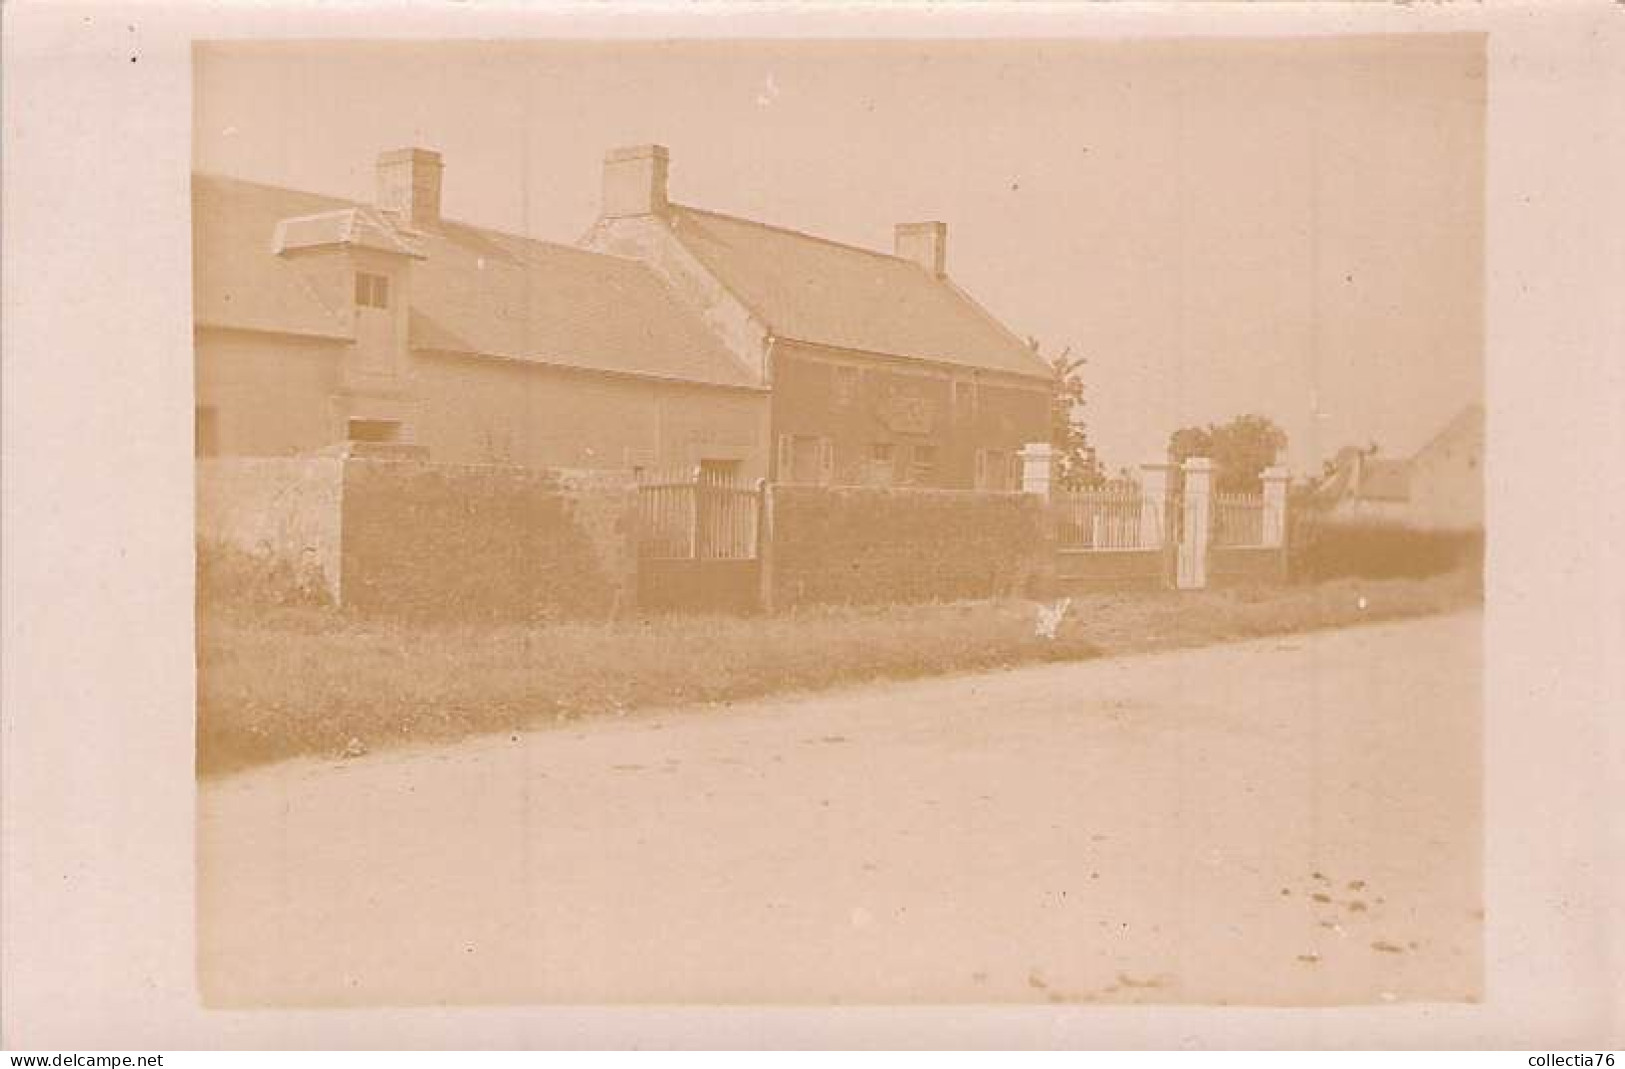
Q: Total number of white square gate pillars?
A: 4